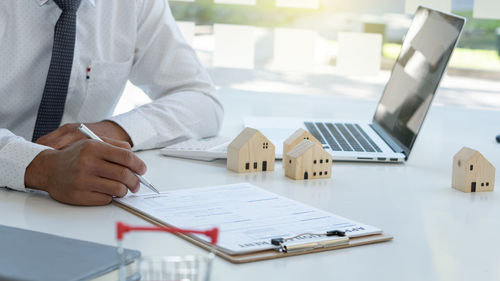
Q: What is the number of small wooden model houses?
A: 4